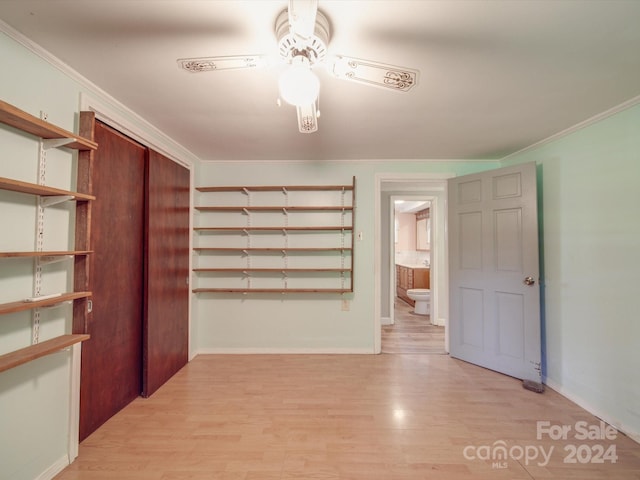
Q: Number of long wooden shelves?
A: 11